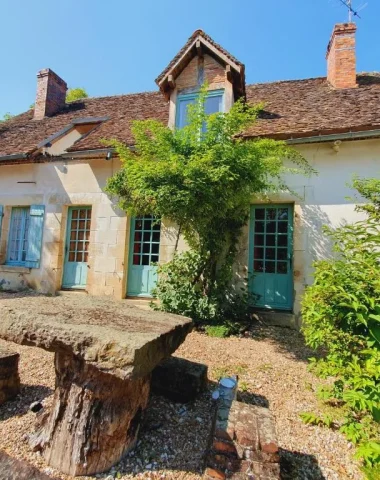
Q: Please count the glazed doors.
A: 3